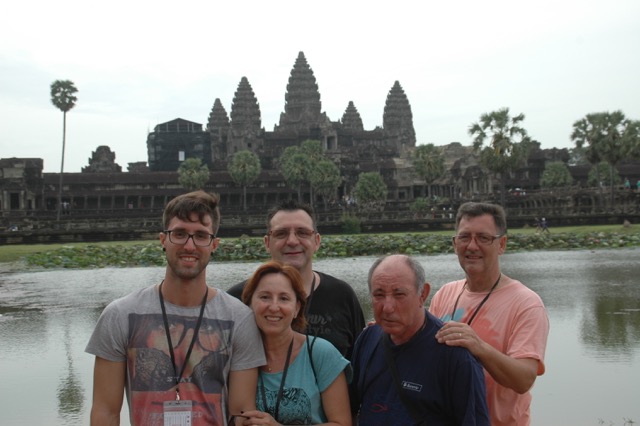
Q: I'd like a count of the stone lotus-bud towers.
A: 5